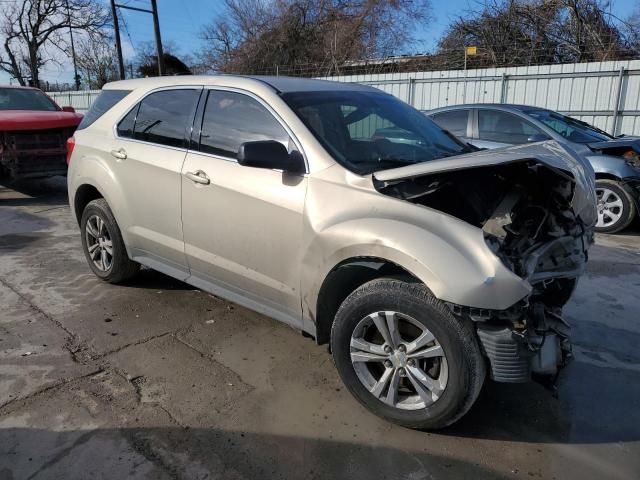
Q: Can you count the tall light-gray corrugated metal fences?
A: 1